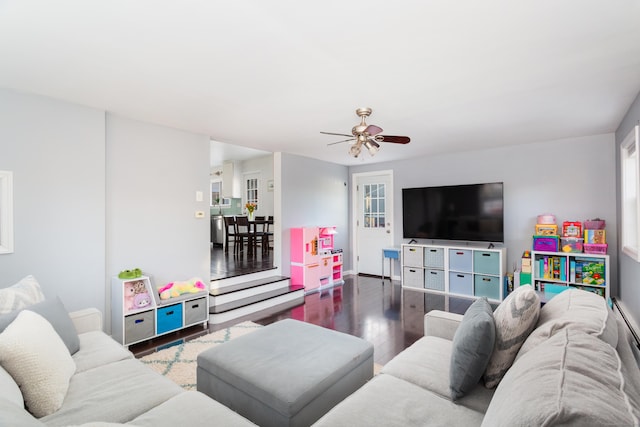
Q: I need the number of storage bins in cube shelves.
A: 11